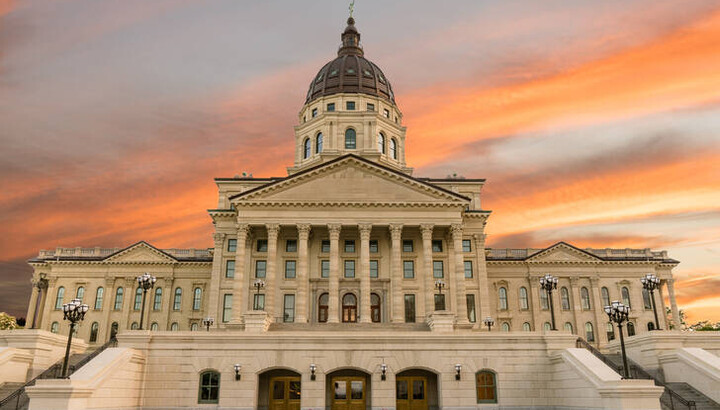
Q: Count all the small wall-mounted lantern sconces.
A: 4